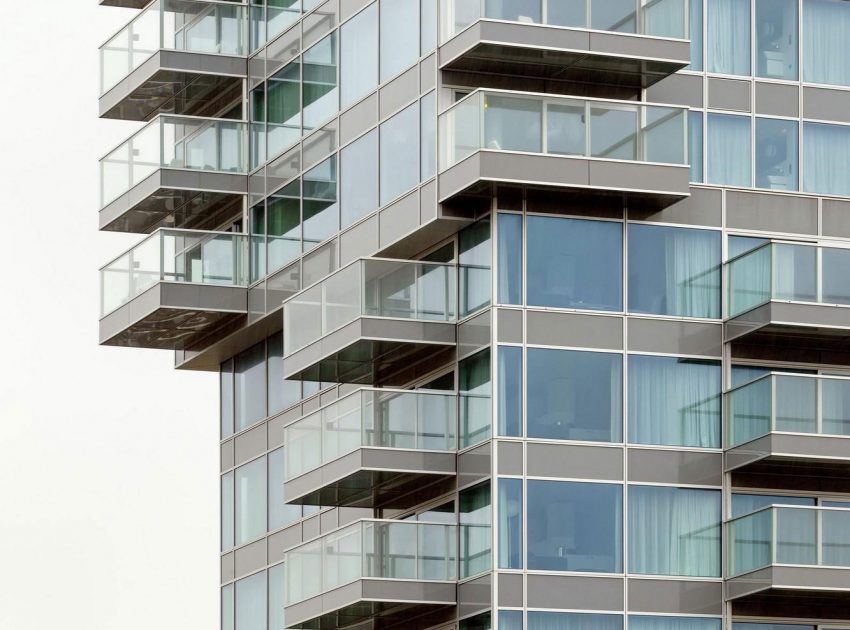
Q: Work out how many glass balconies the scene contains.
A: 11